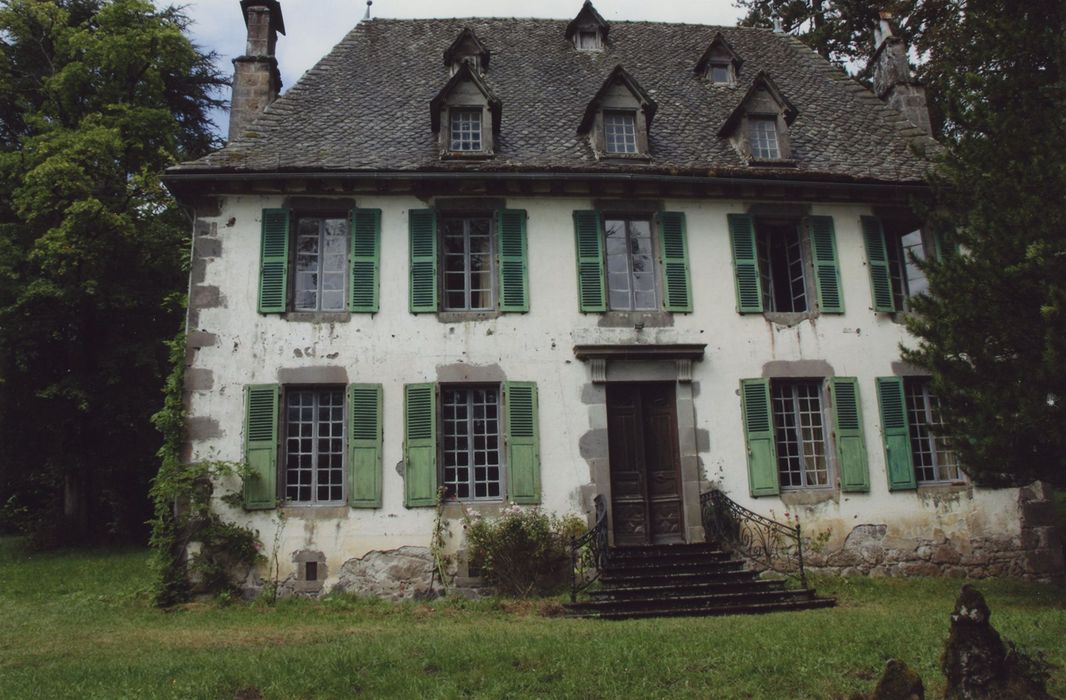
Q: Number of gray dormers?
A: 6